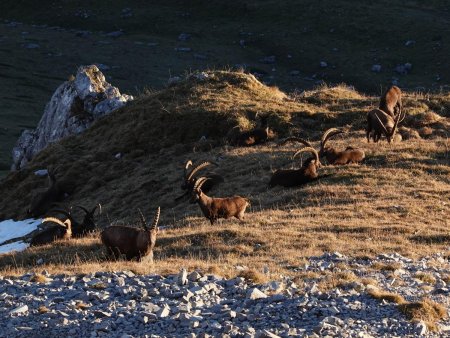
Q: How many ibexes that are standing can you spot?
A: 4